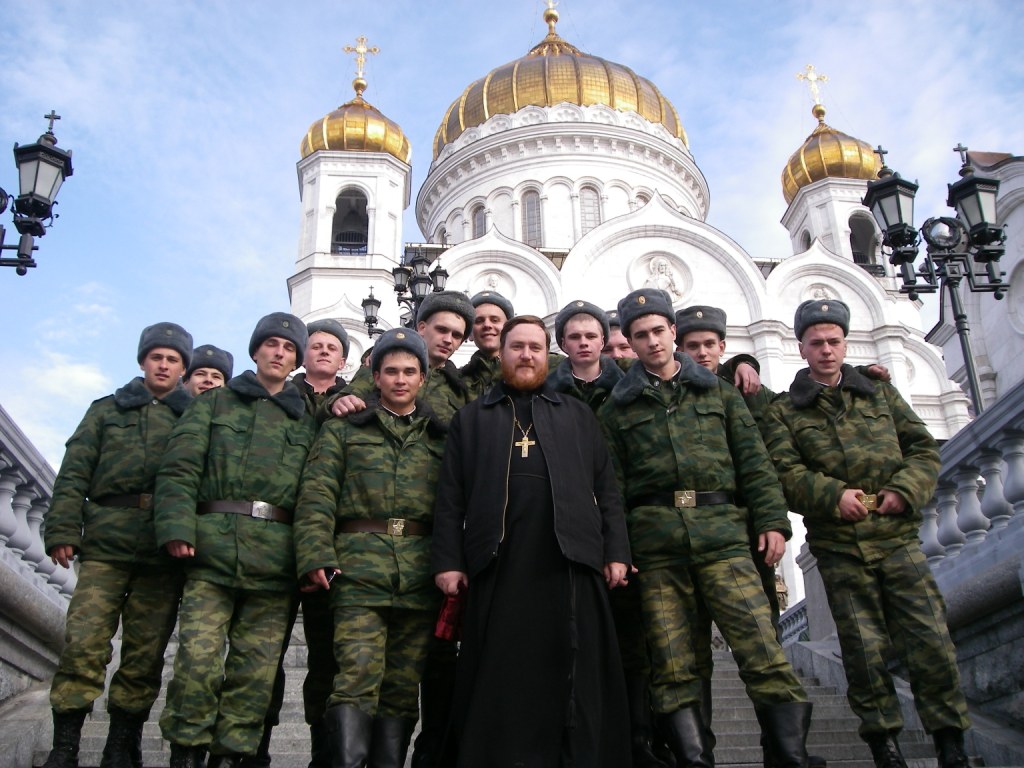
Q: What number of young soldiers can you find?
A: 12